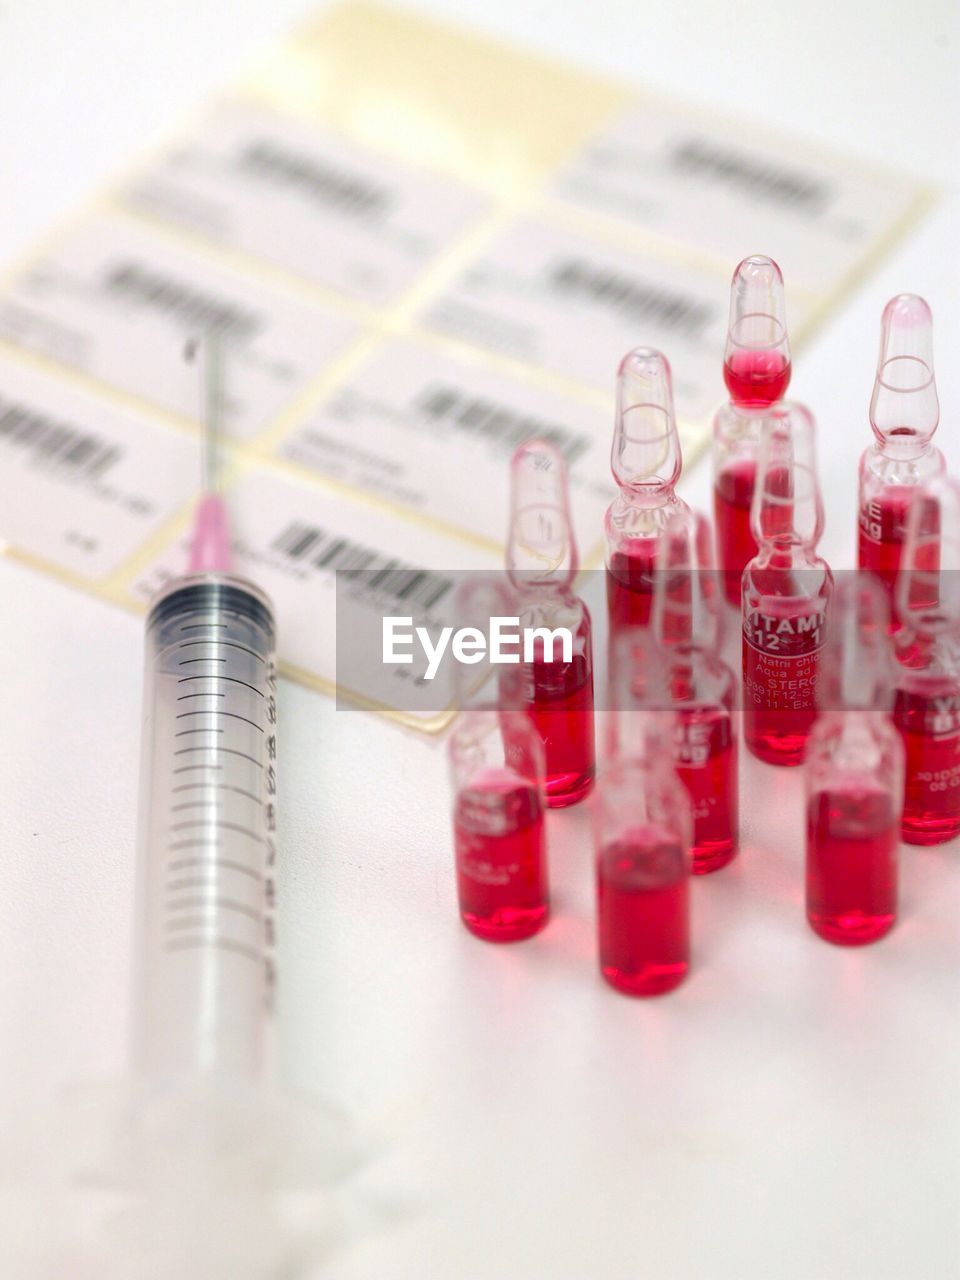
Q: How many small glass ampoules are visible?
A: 10